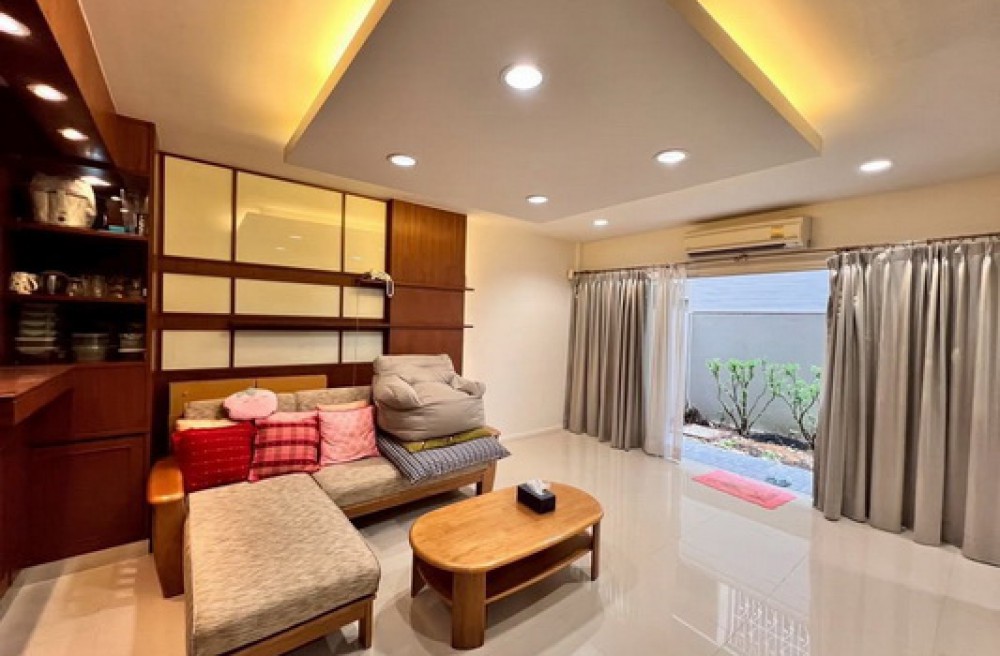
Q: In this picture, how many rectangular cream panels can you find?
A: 9